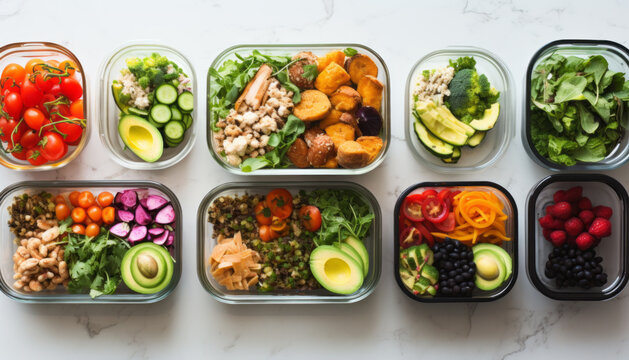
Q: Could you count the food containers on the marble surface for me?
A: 9